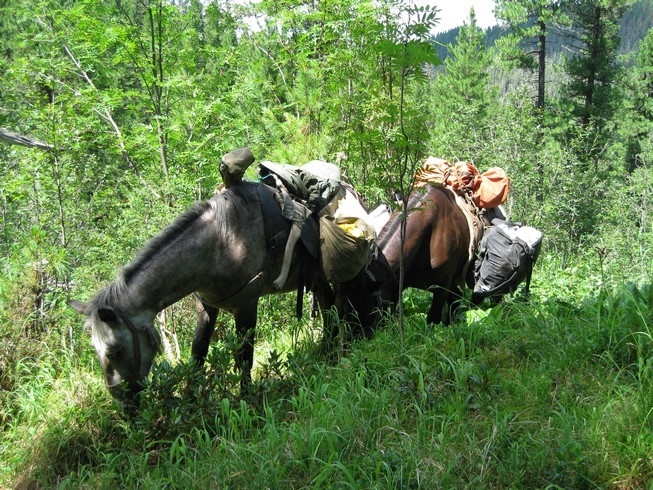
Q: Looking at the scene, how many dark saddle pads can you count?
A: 1